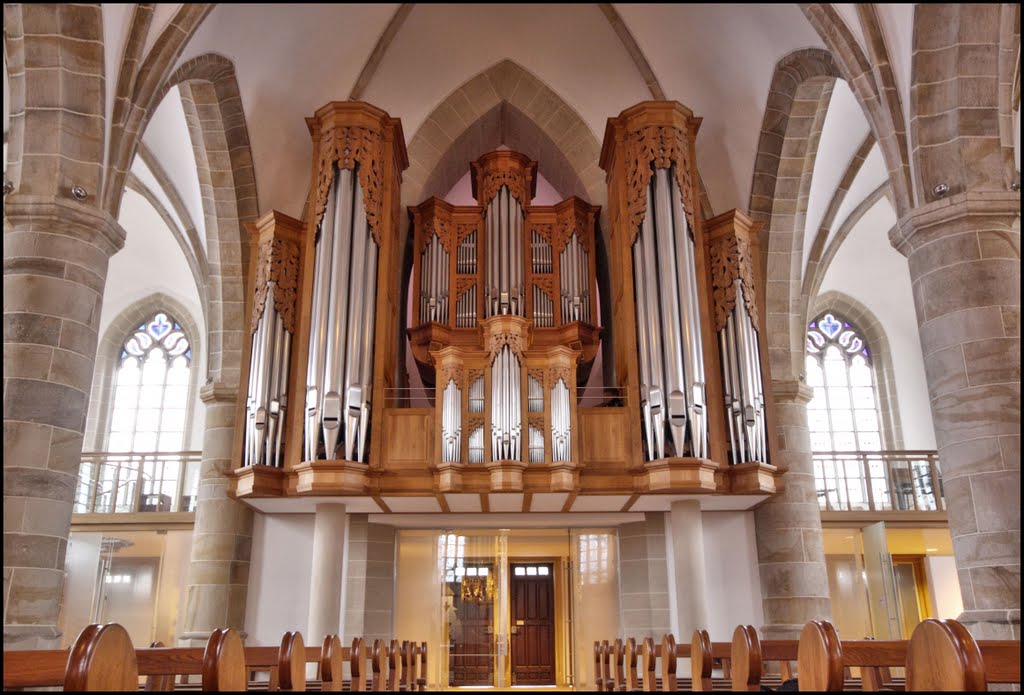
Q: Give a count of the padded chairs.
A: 0